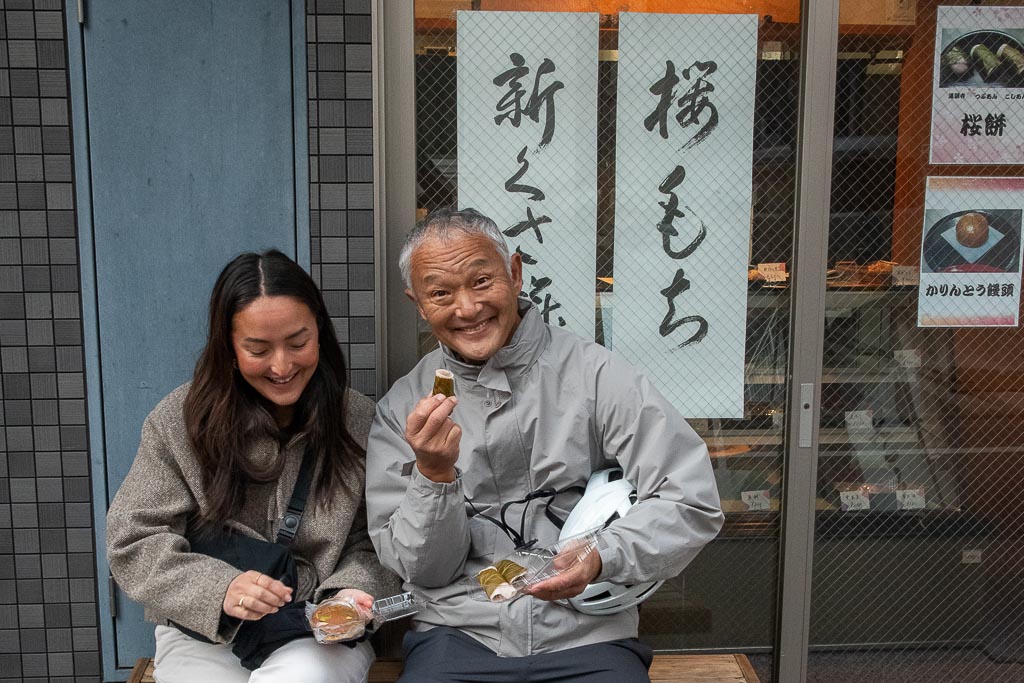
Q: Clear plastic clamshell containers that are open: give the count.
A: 2